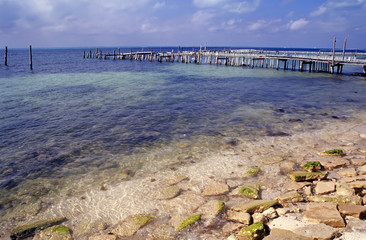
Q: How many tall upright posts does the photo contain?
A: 4